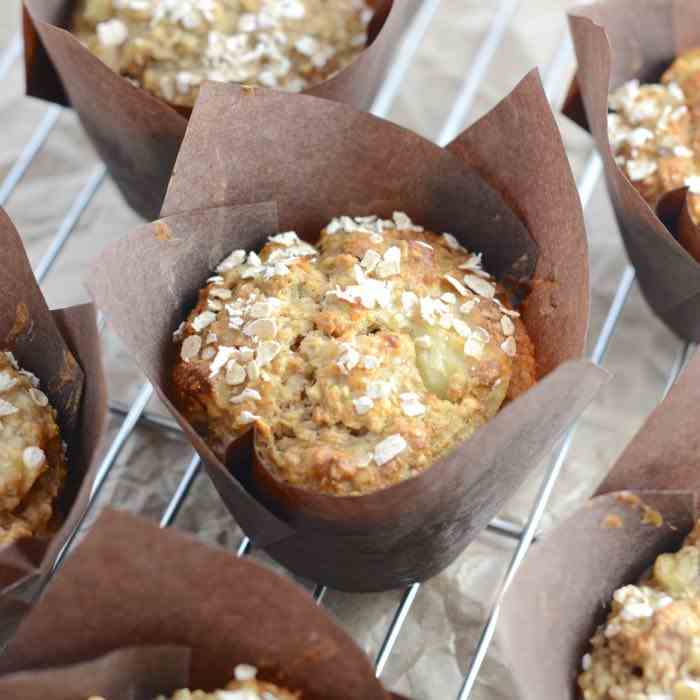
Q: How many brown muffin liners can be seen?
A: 6